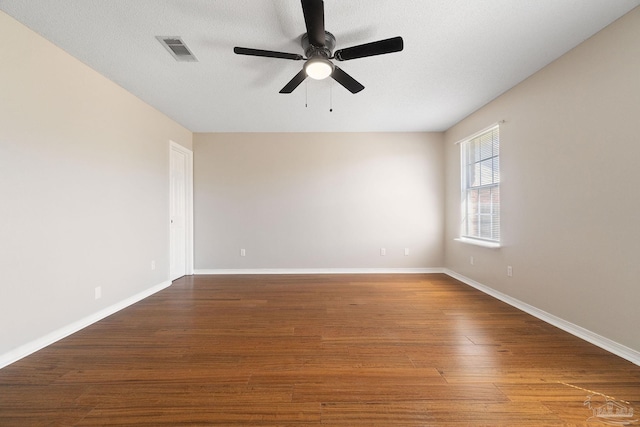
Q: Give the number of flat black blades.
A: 5